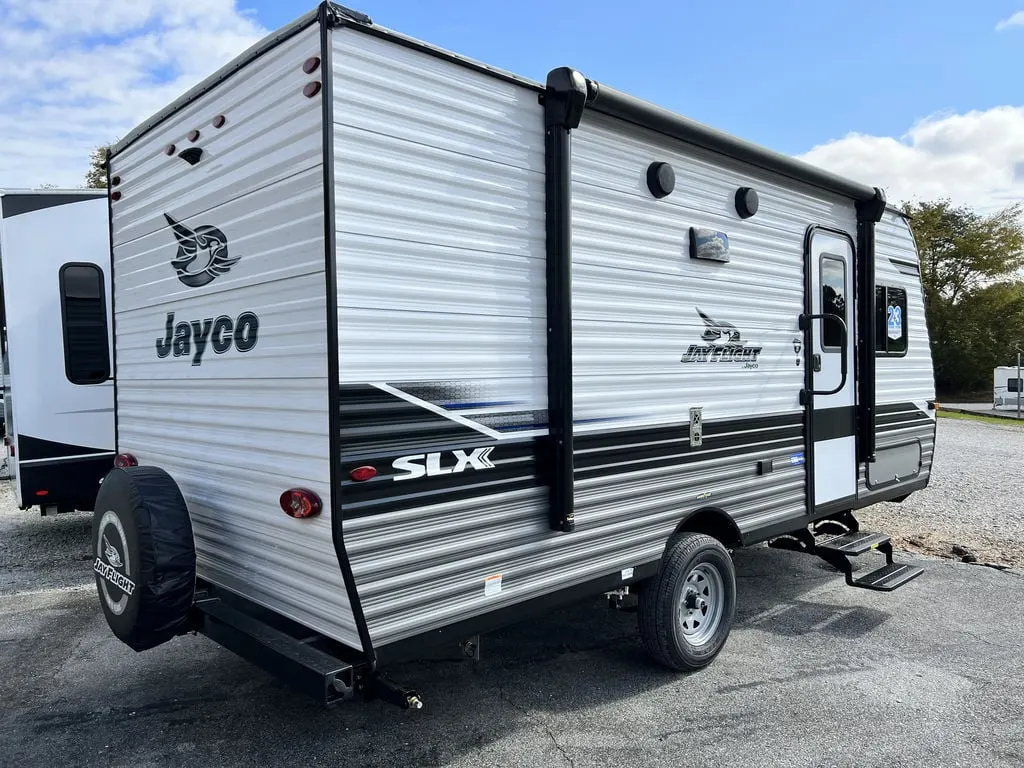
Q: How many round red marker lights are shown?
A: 7